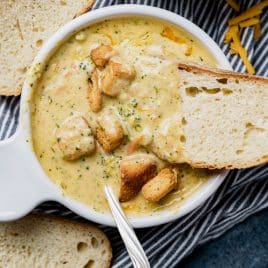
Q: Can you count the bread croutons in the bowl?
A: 7